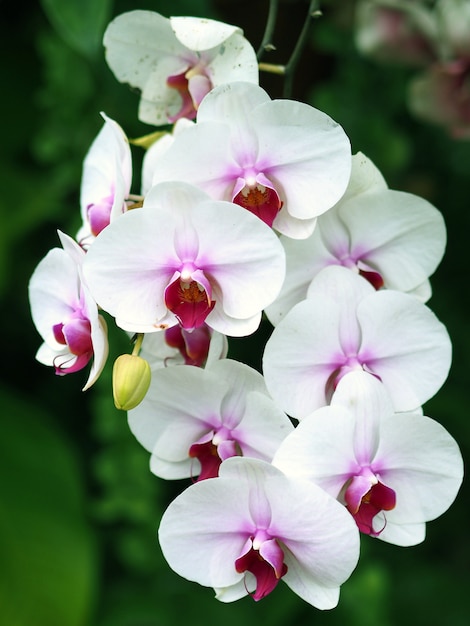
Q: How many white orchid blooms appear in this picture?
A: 11